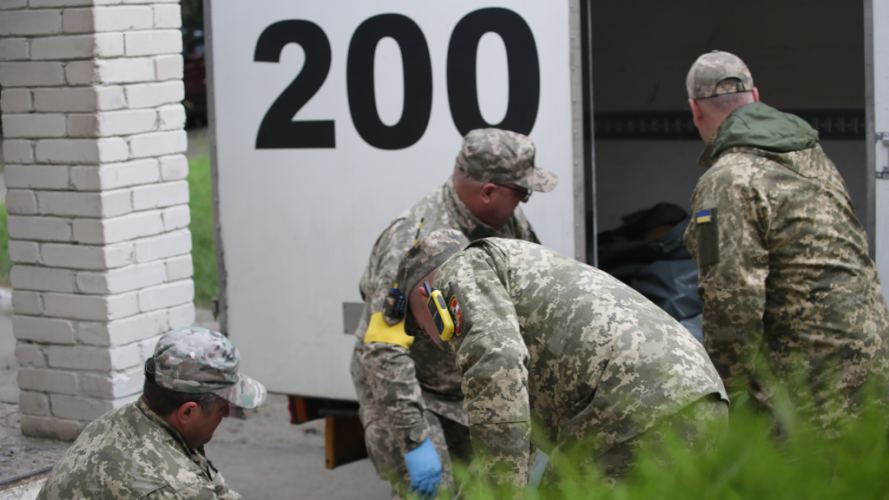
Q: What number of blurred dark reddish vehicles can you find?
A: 1